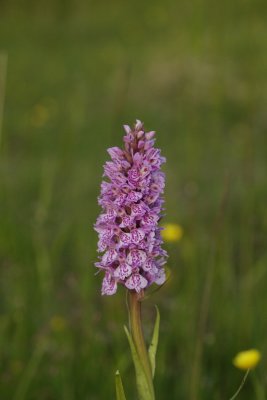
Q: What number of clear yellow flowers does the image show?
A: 2